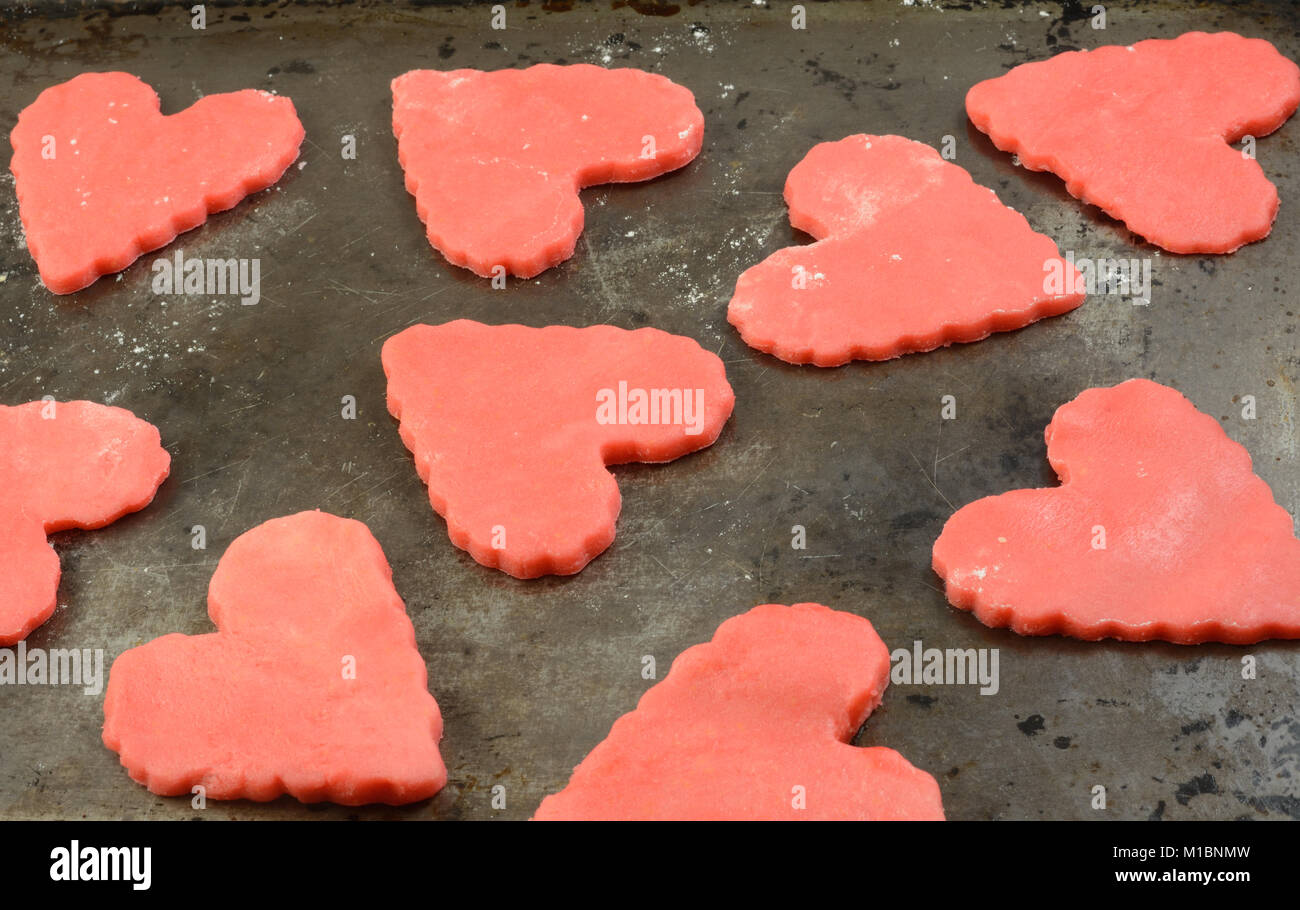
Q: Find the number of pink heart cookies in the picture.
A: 9